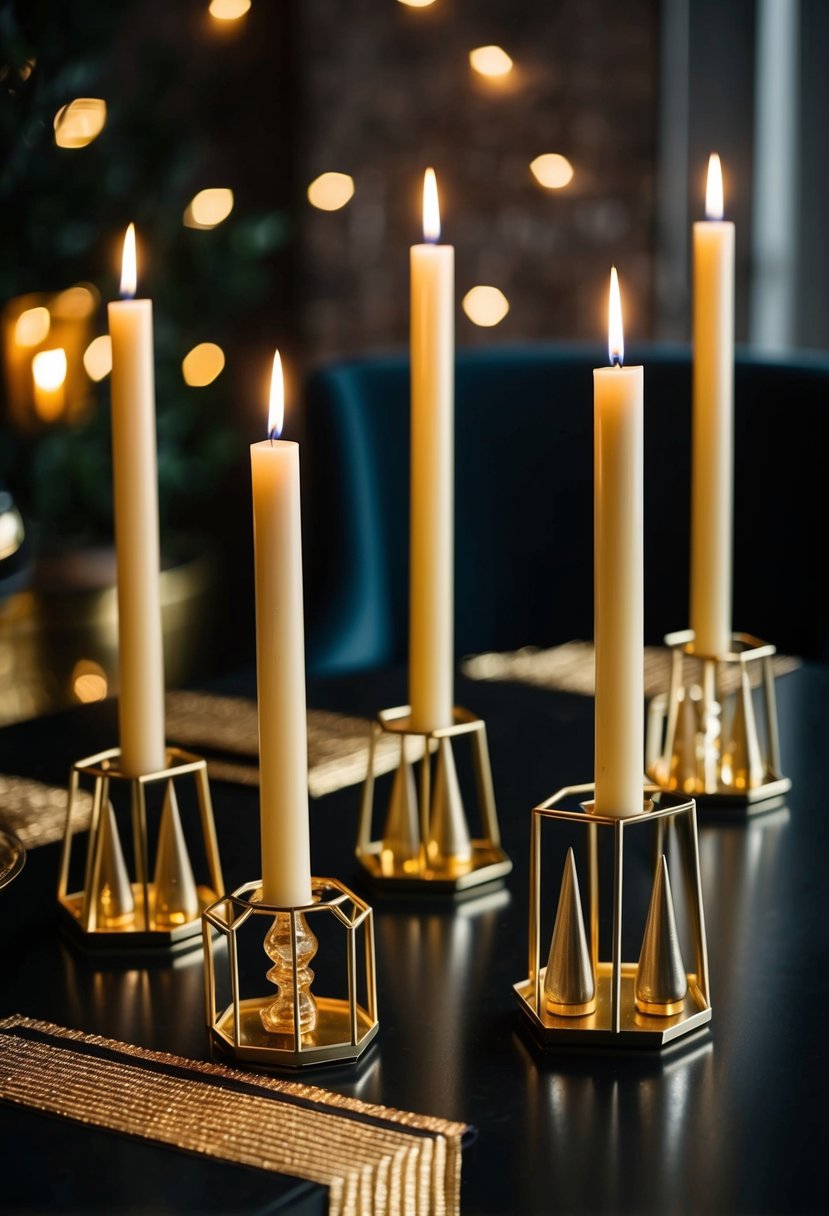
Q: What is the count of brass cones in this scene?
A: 8